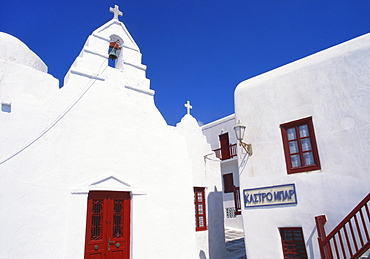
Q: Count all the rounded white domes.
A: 1